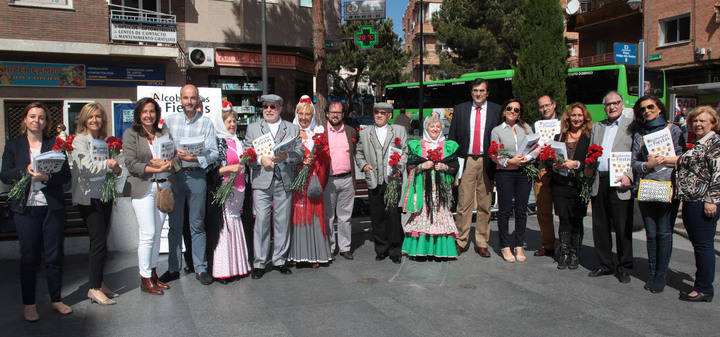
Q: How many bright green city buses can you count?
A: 1